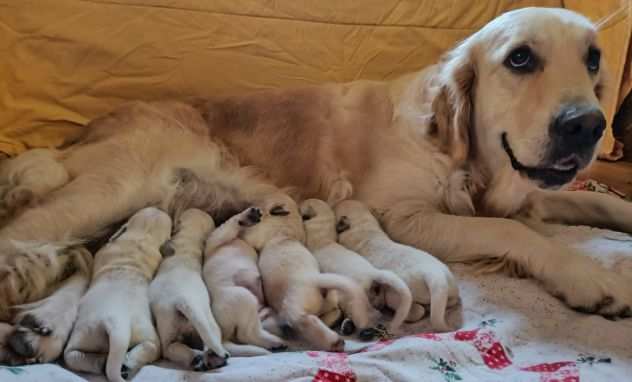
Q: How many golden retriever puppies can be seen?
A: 6